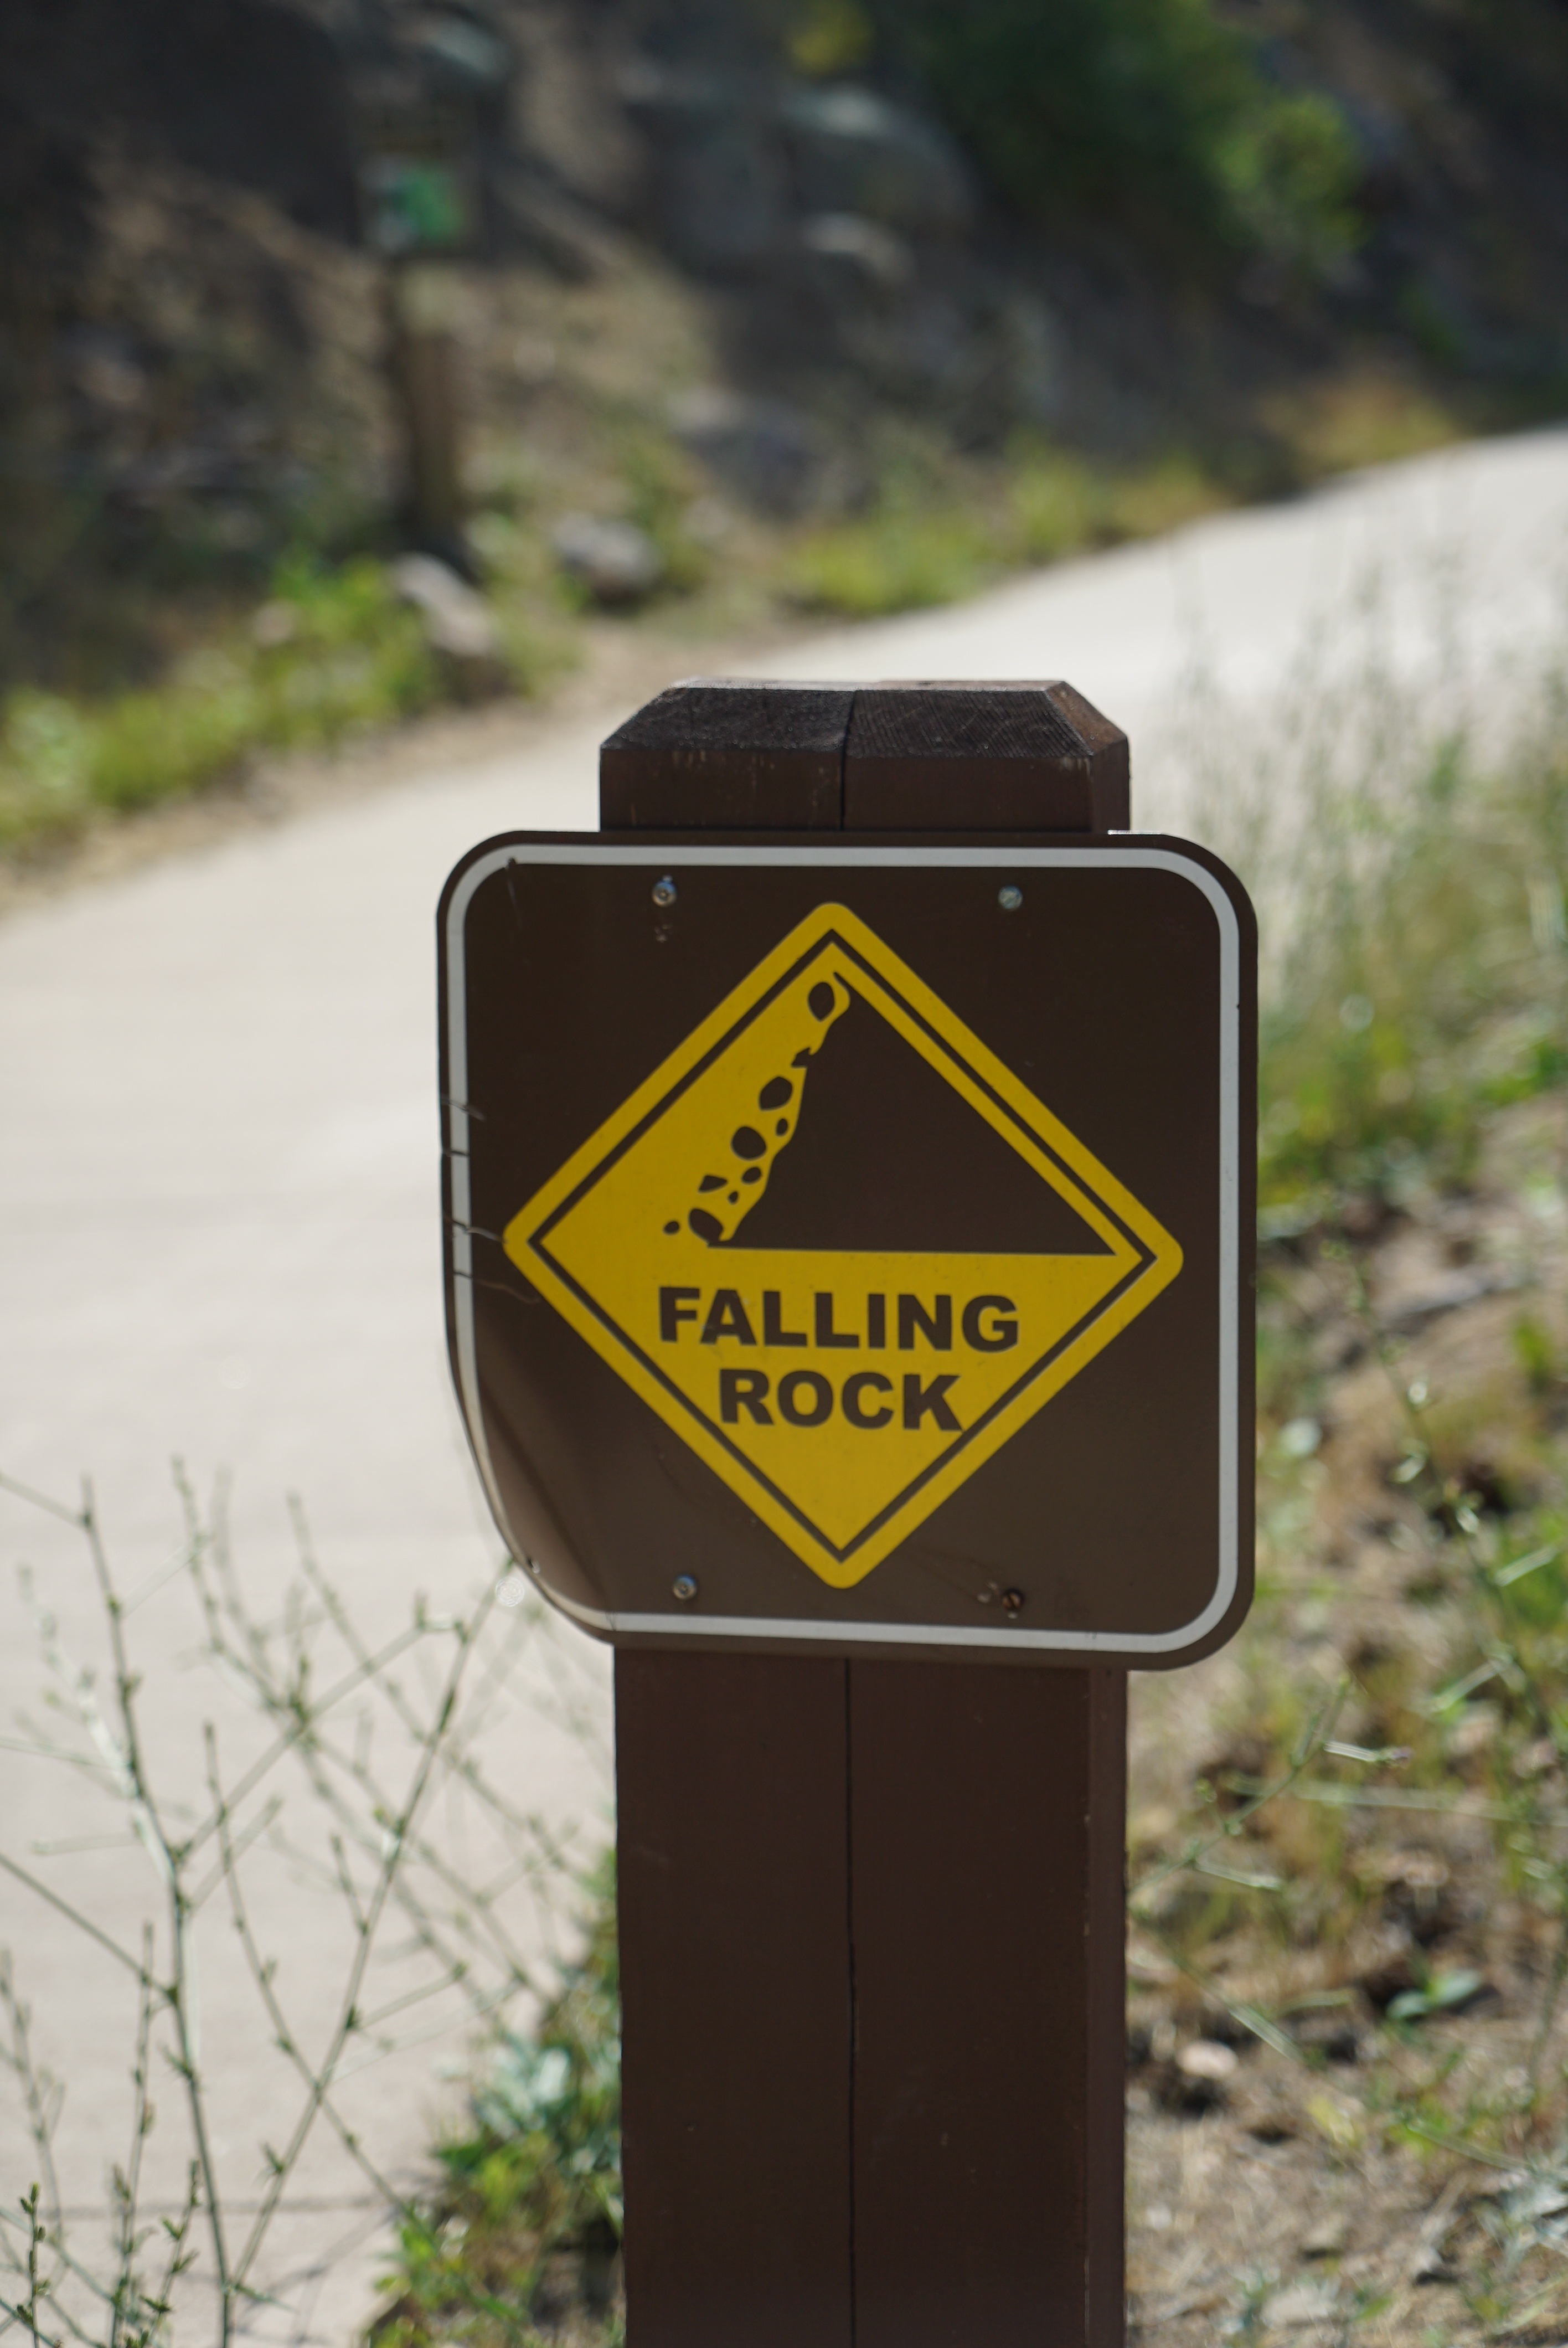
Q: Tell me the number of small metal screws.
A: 4